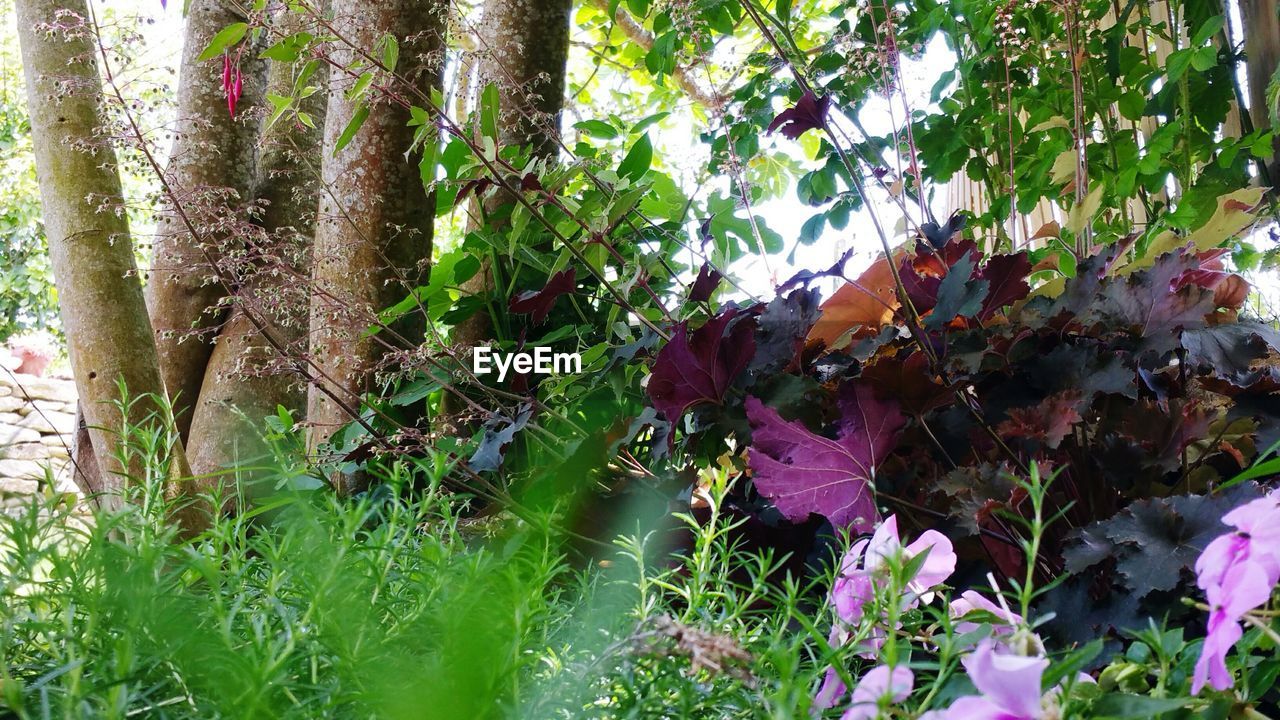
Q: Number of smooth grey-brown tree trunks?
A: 5